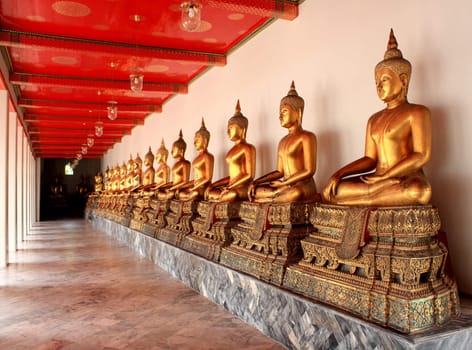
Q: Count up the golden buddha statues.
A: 14